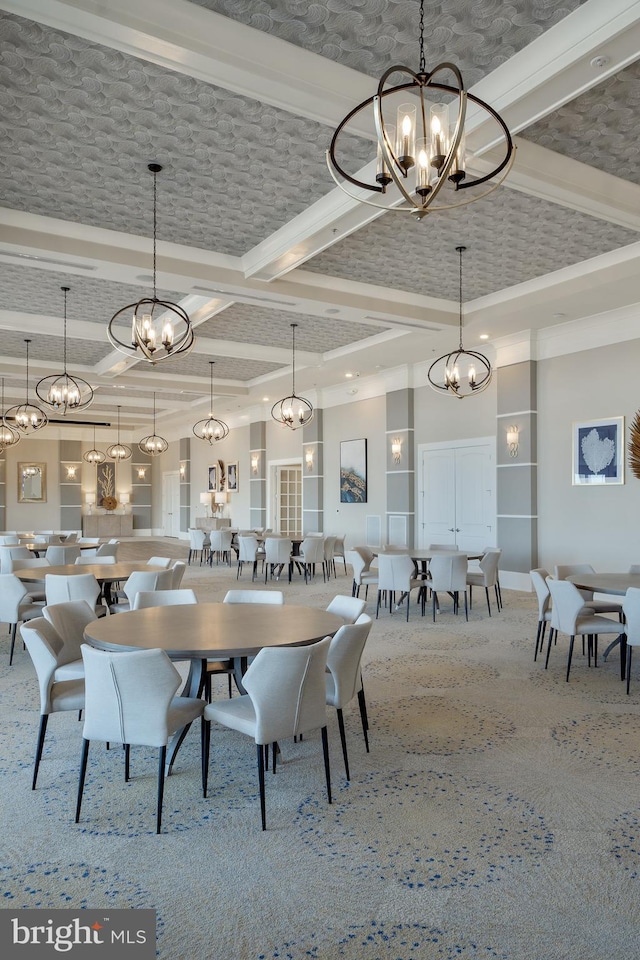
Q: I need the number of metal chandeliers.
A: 11